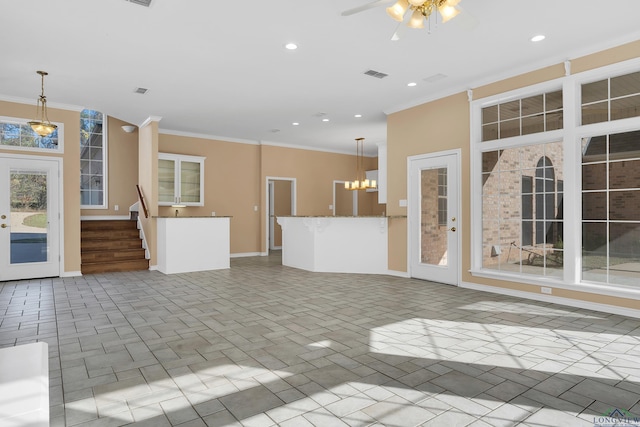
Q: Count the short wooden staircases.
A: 1